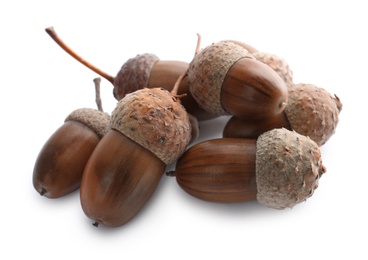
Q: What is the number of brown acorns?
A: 7